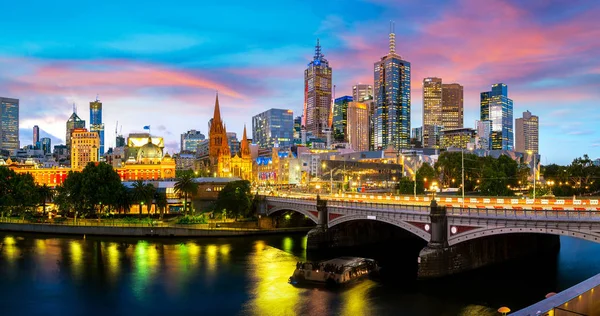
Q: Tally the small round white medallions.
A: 2